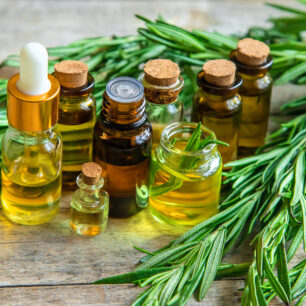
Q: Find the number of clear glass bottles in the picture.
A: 4